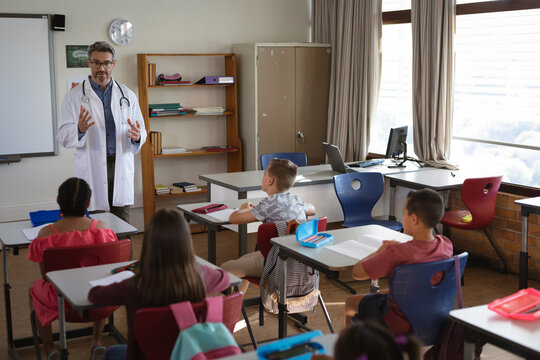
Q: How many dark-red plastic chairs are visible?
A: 4